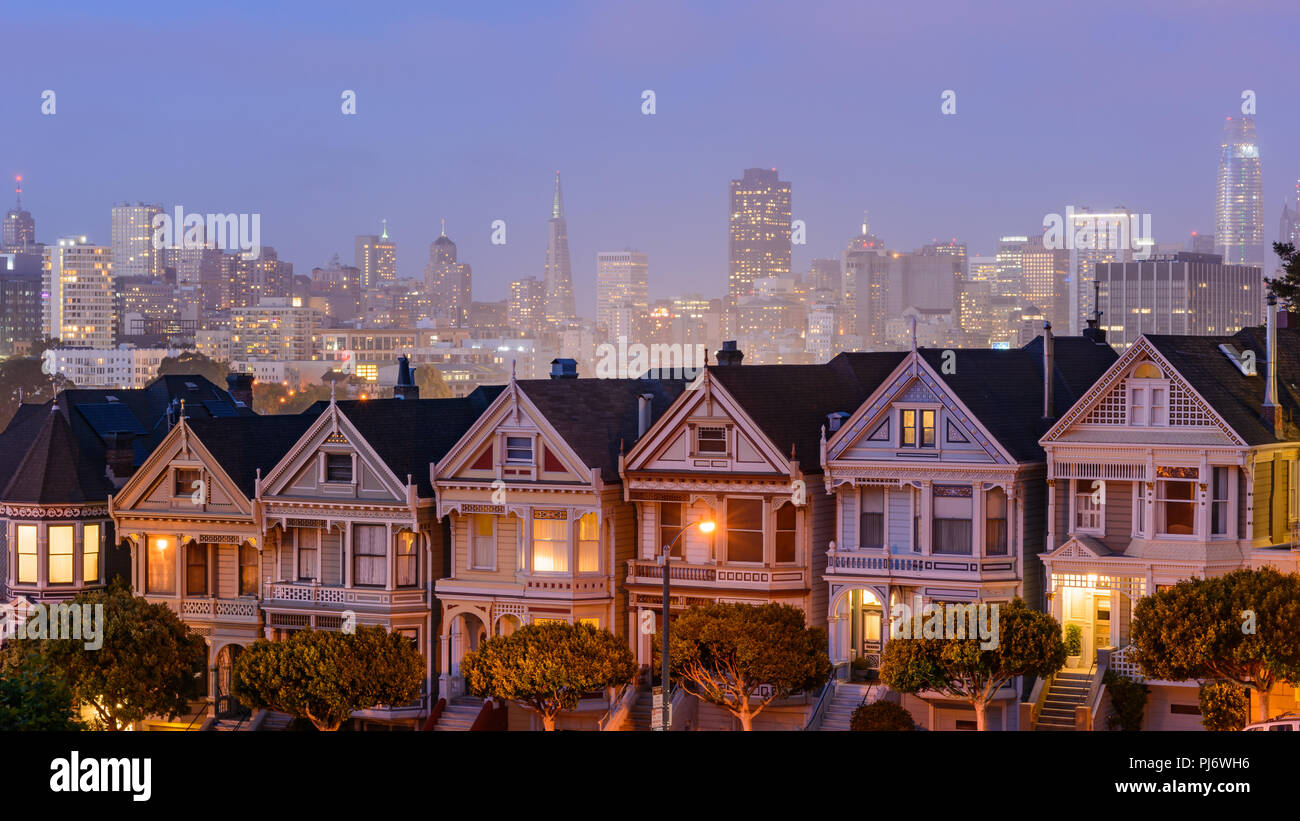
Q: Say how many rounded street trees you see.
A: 6